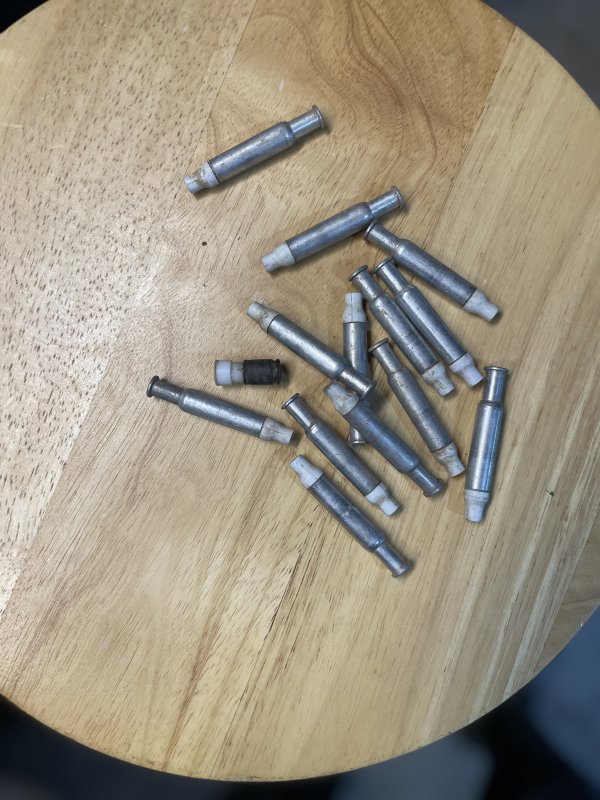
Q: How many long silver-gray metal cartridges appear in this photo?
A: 13